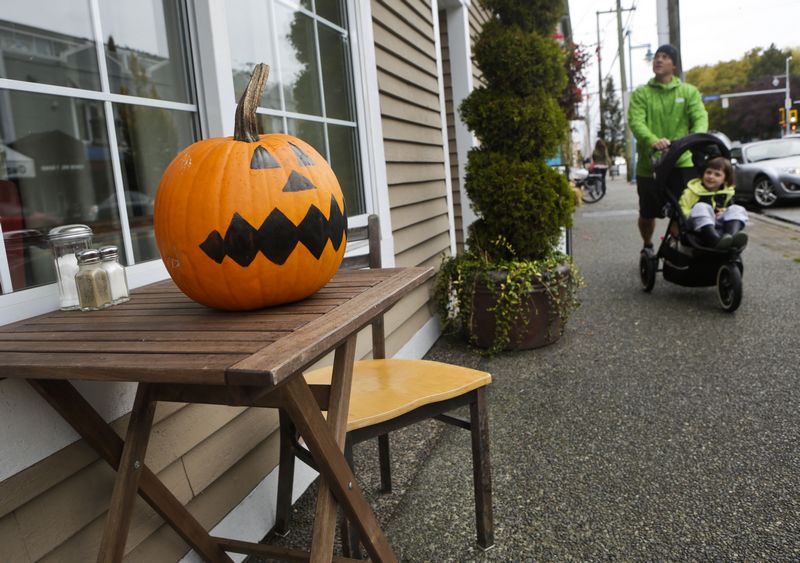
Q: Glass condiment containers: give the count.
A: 3